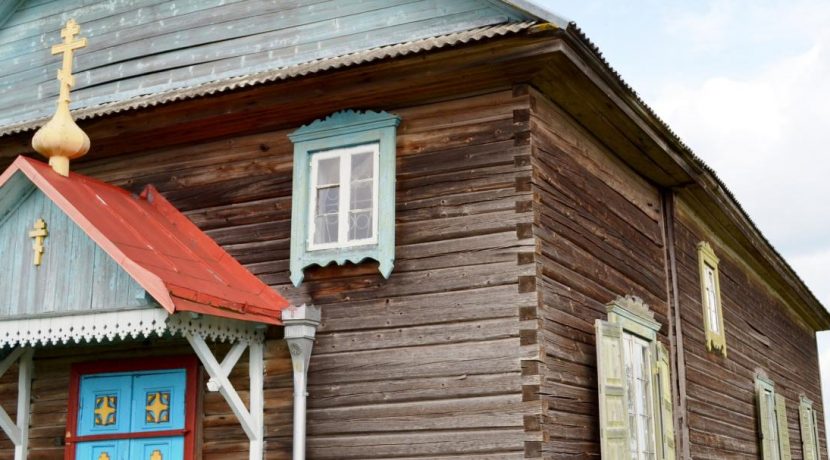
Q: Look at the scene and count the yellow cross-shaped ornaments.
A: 4